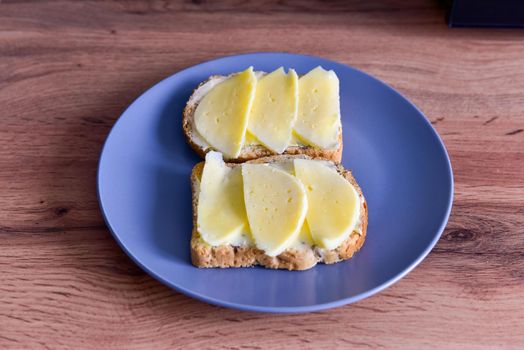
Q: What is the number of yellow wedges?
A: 6